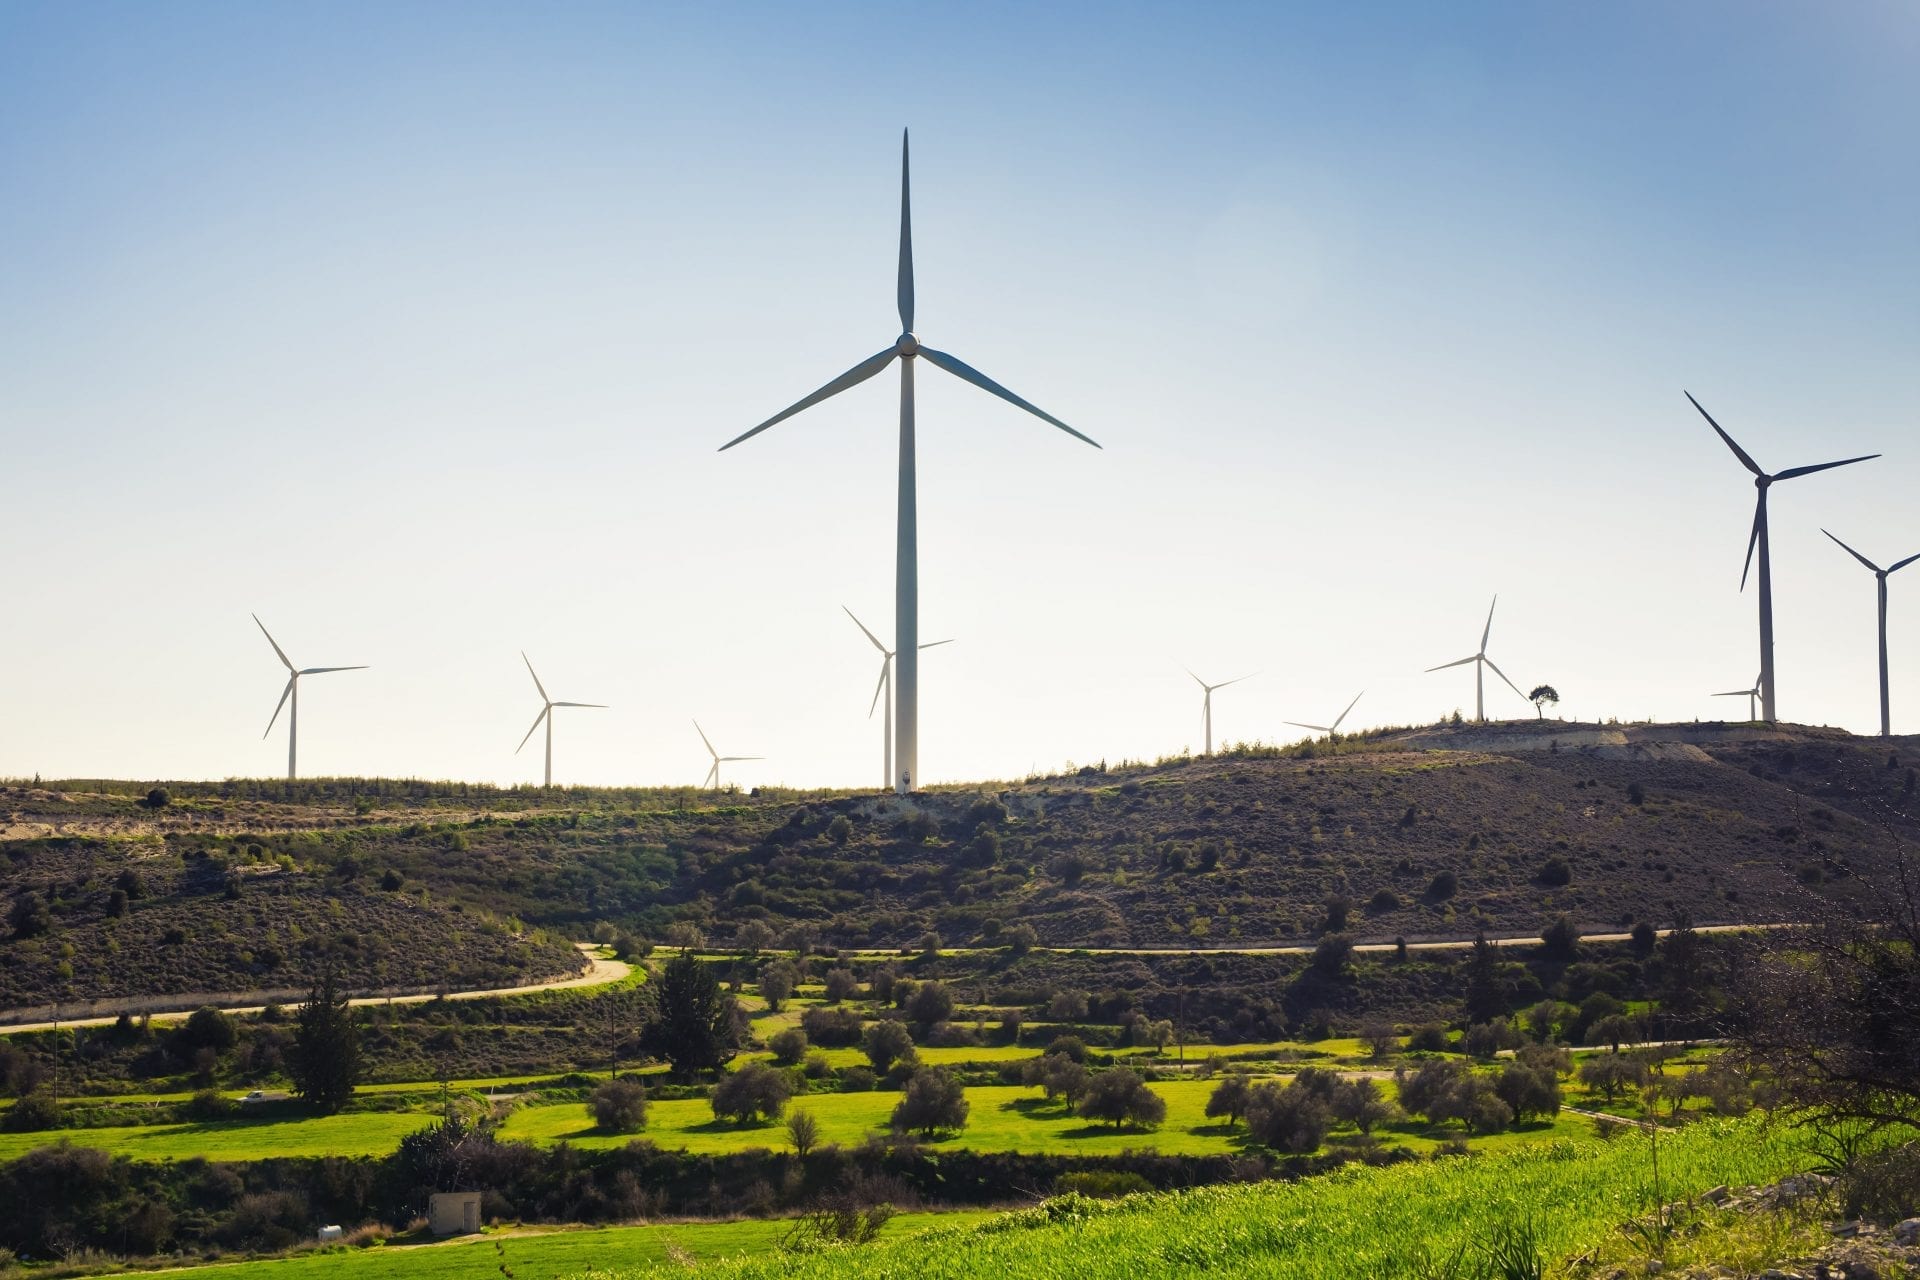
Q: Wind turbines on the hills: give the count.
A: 11